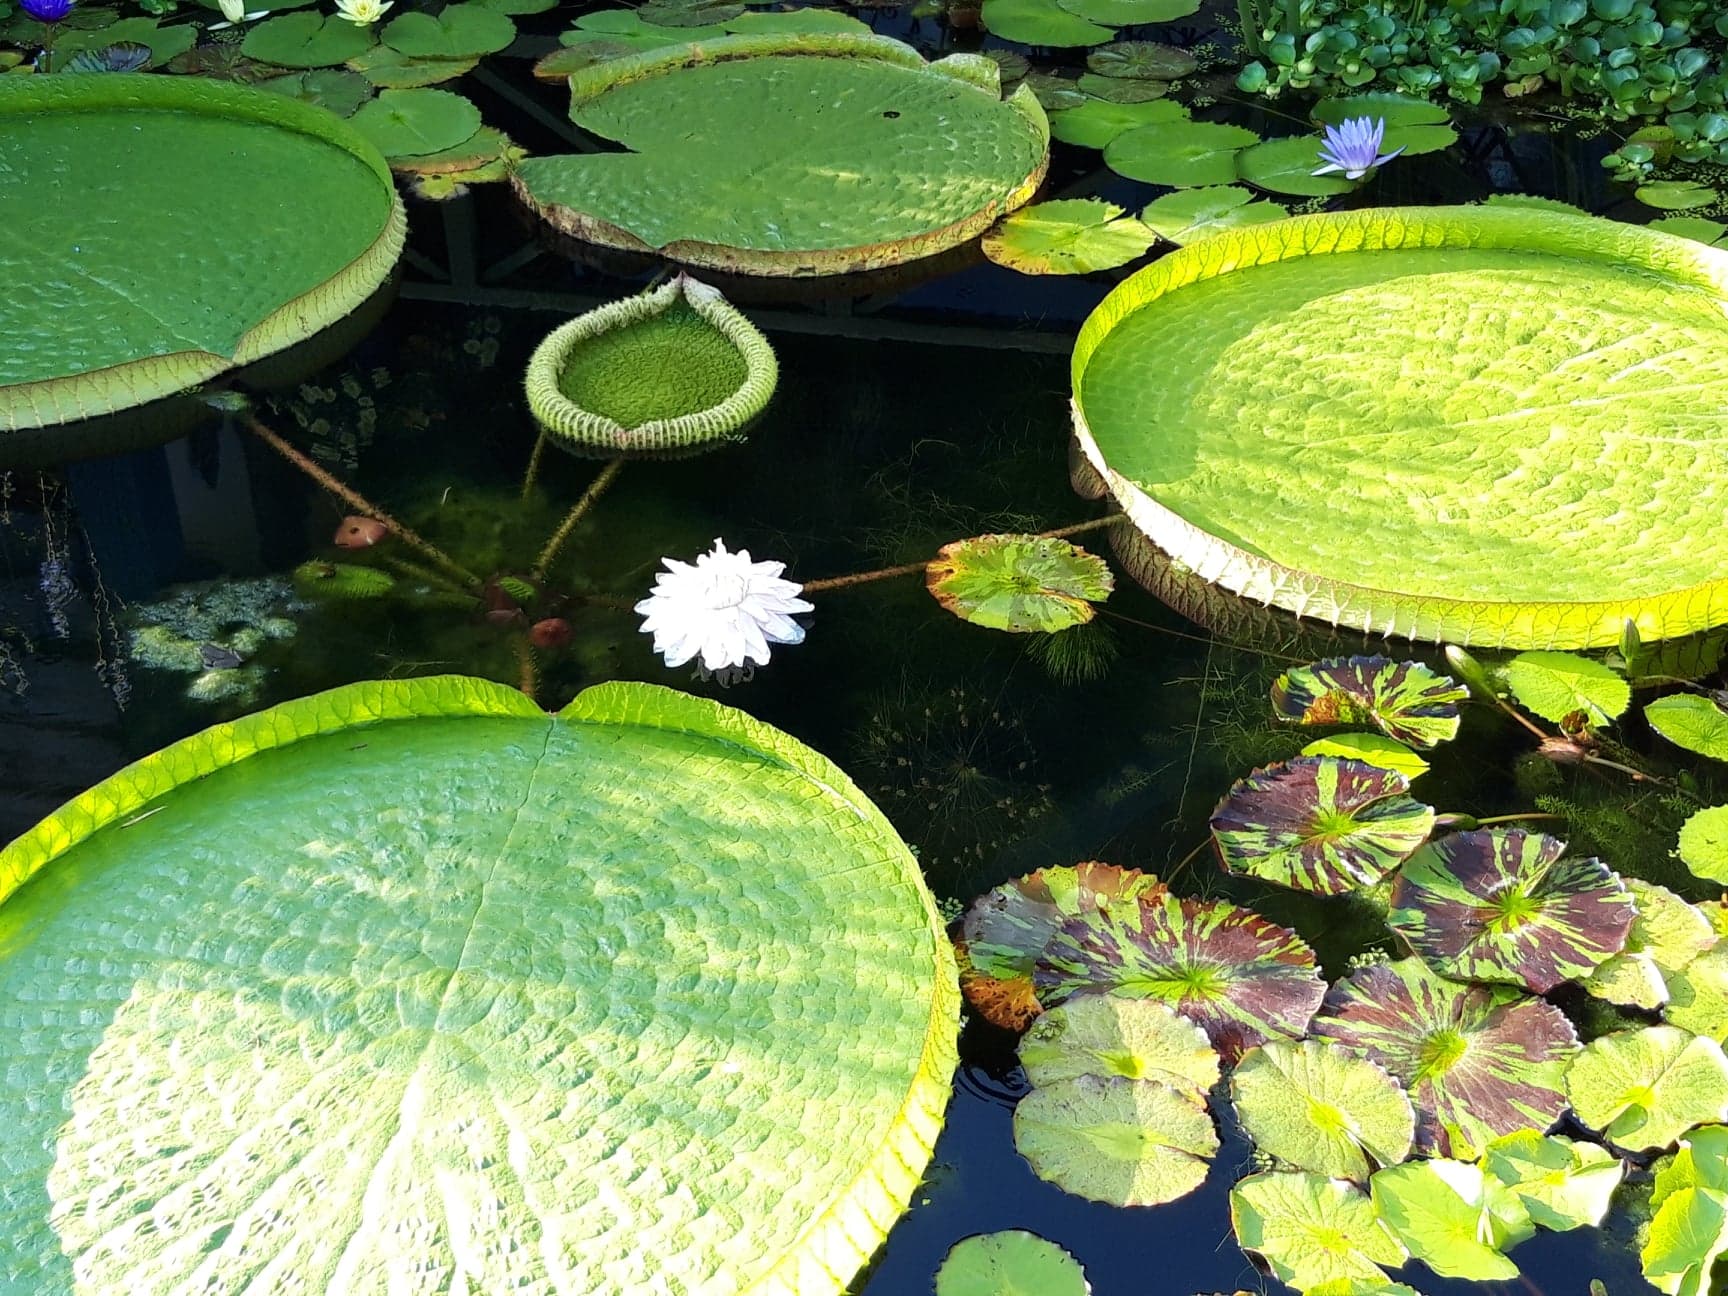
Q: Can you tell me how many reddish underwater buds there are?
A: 2